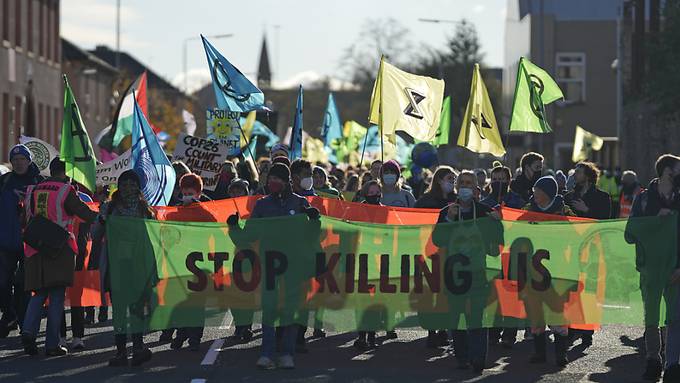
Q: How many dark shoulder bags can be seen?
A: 1